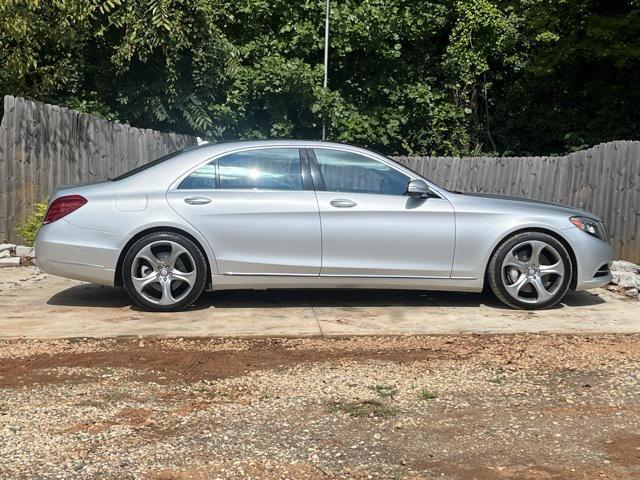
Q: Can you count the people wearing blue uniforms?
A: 0